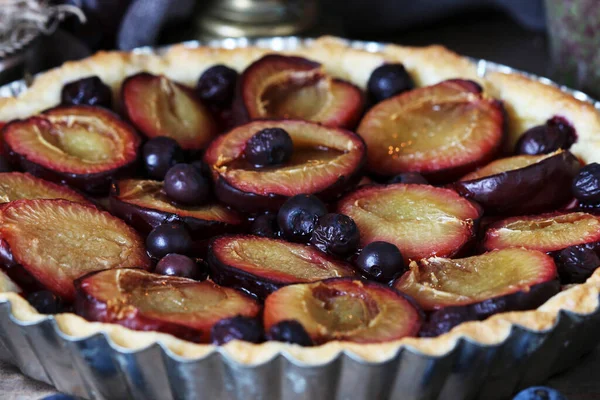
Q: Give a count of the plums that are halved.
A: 15